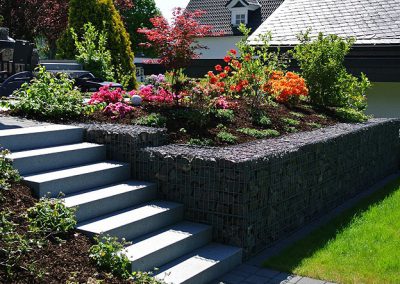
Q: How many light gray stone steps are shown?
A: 7